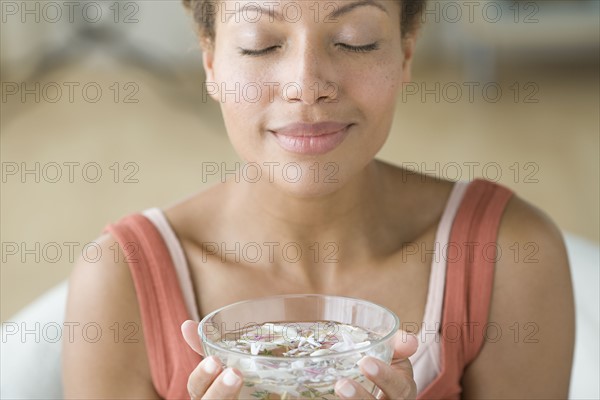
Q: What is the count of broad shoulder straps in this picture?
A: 2